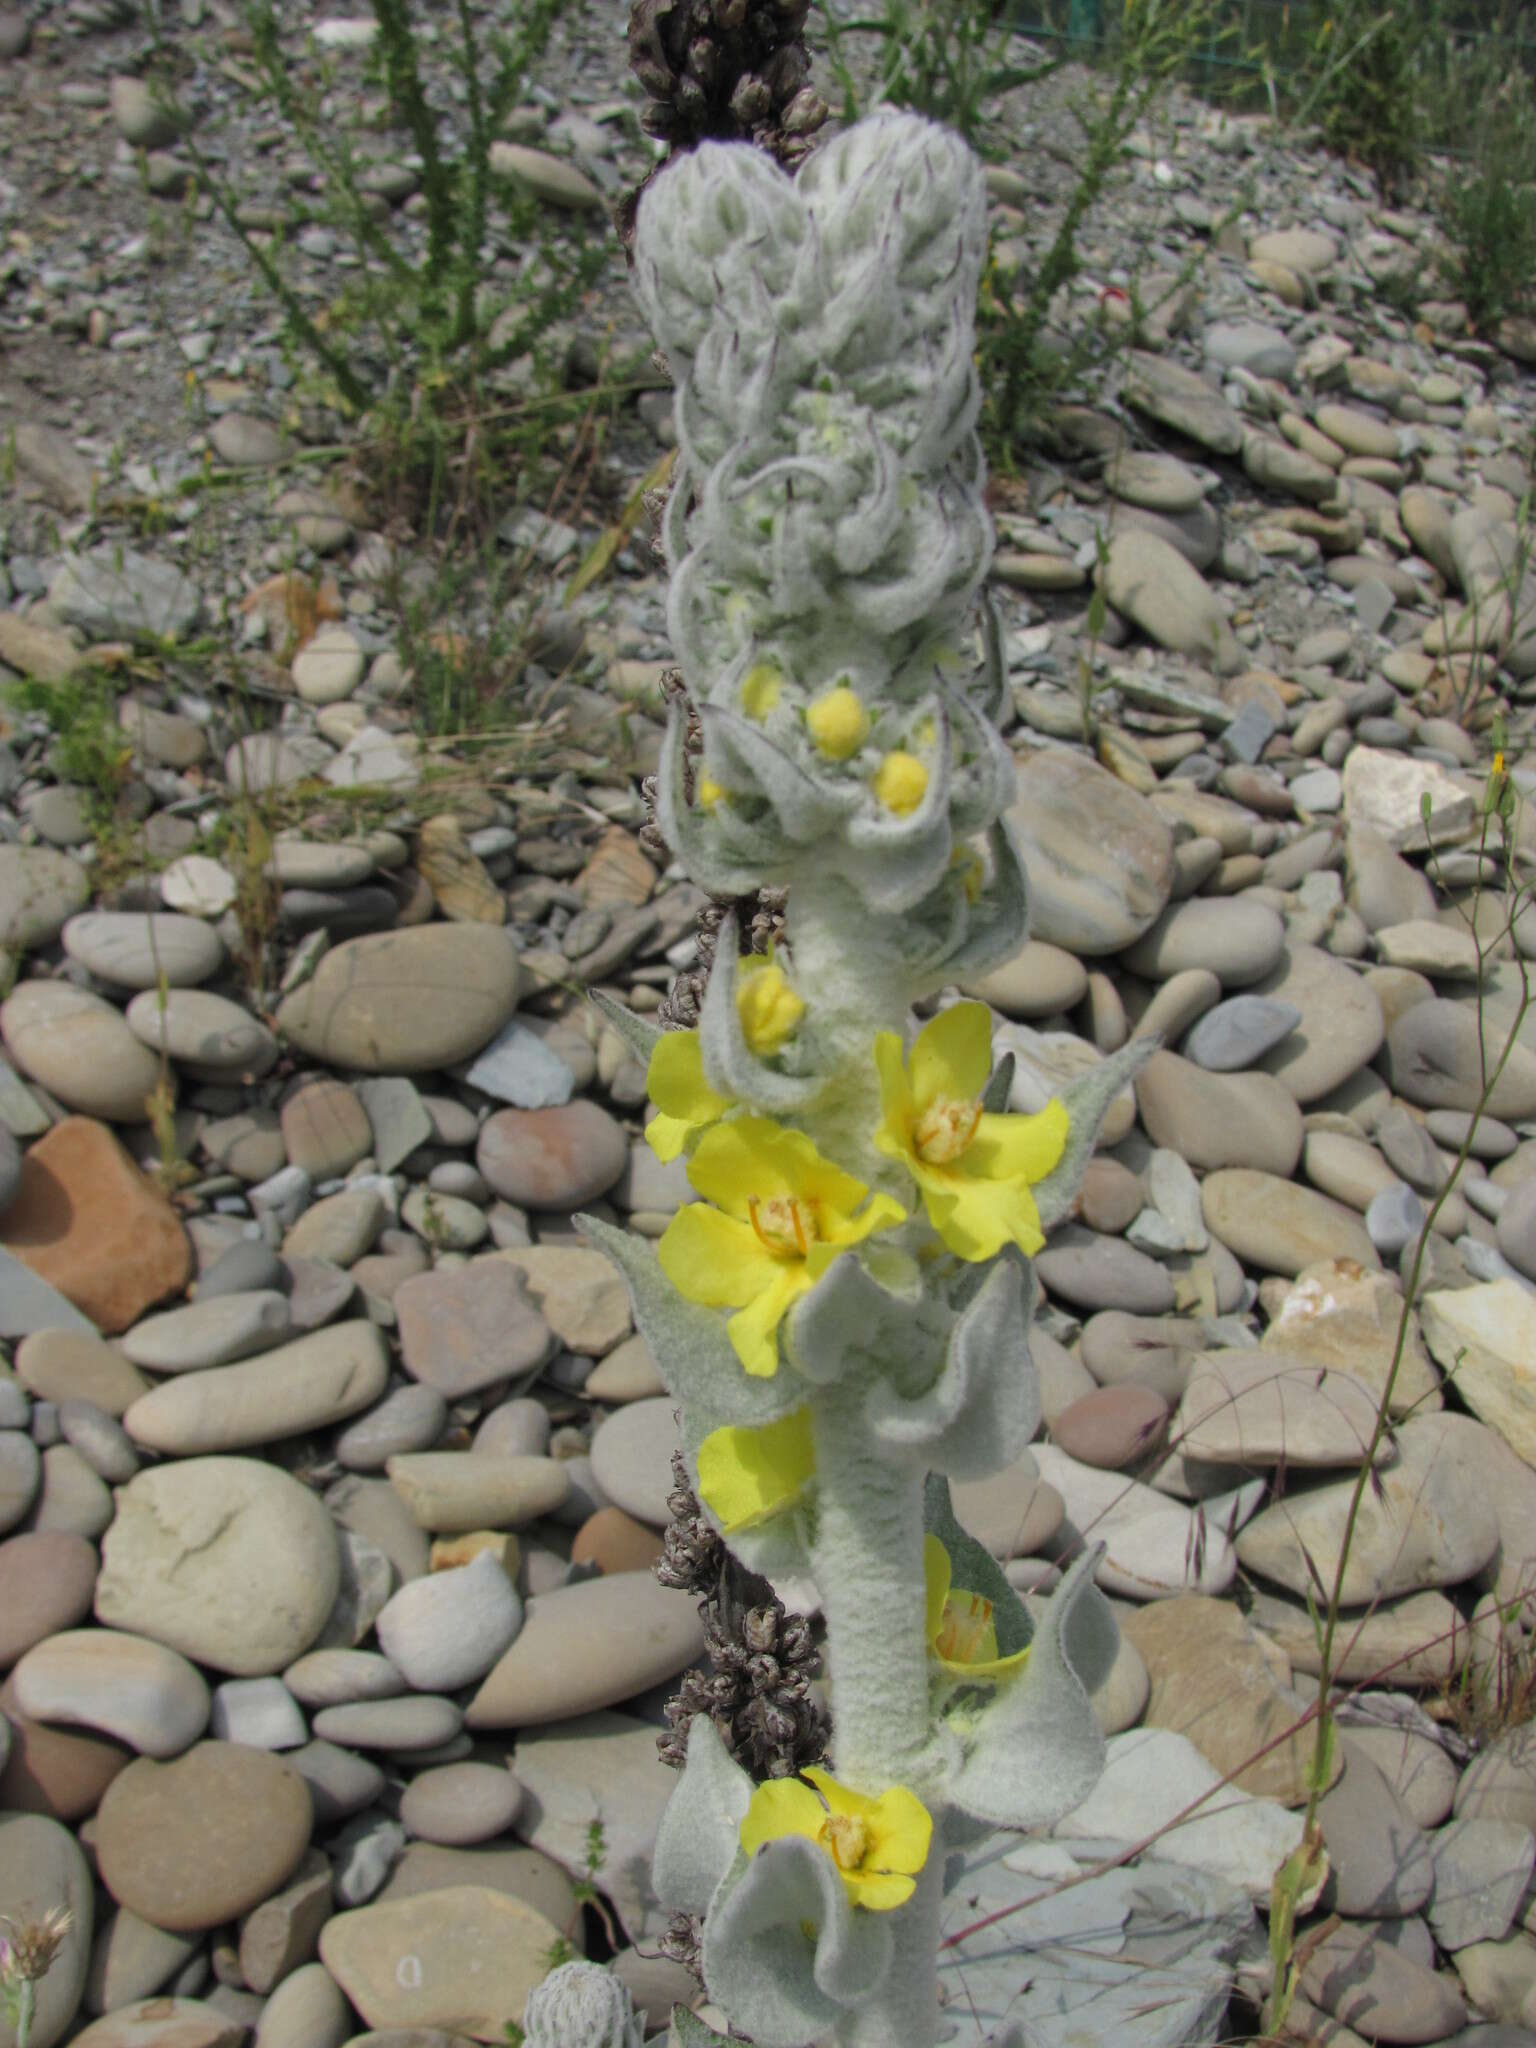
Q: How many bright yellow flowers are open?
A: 6